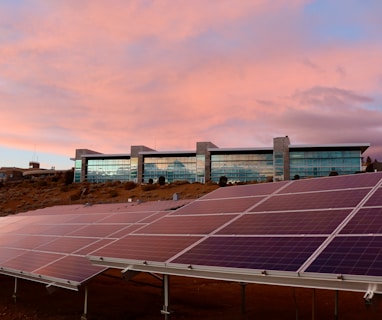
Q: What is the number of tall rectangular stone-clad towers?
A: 4